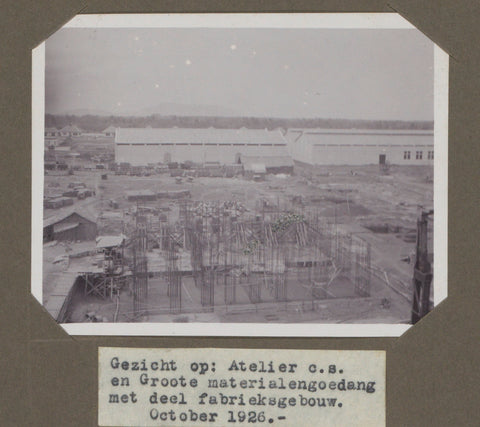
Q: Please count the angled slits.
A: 4